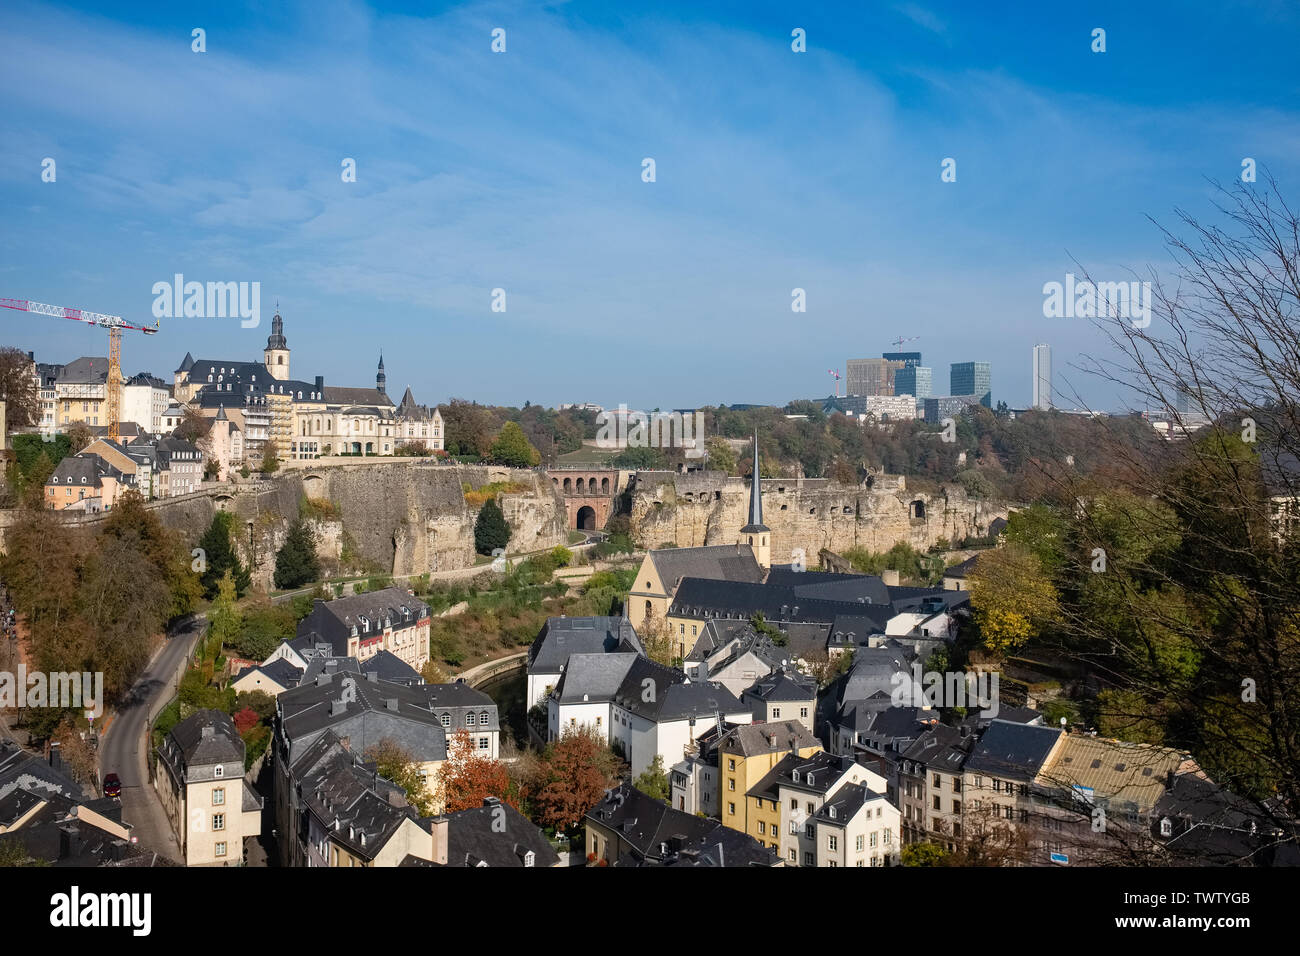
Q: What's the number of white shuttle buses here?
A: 0